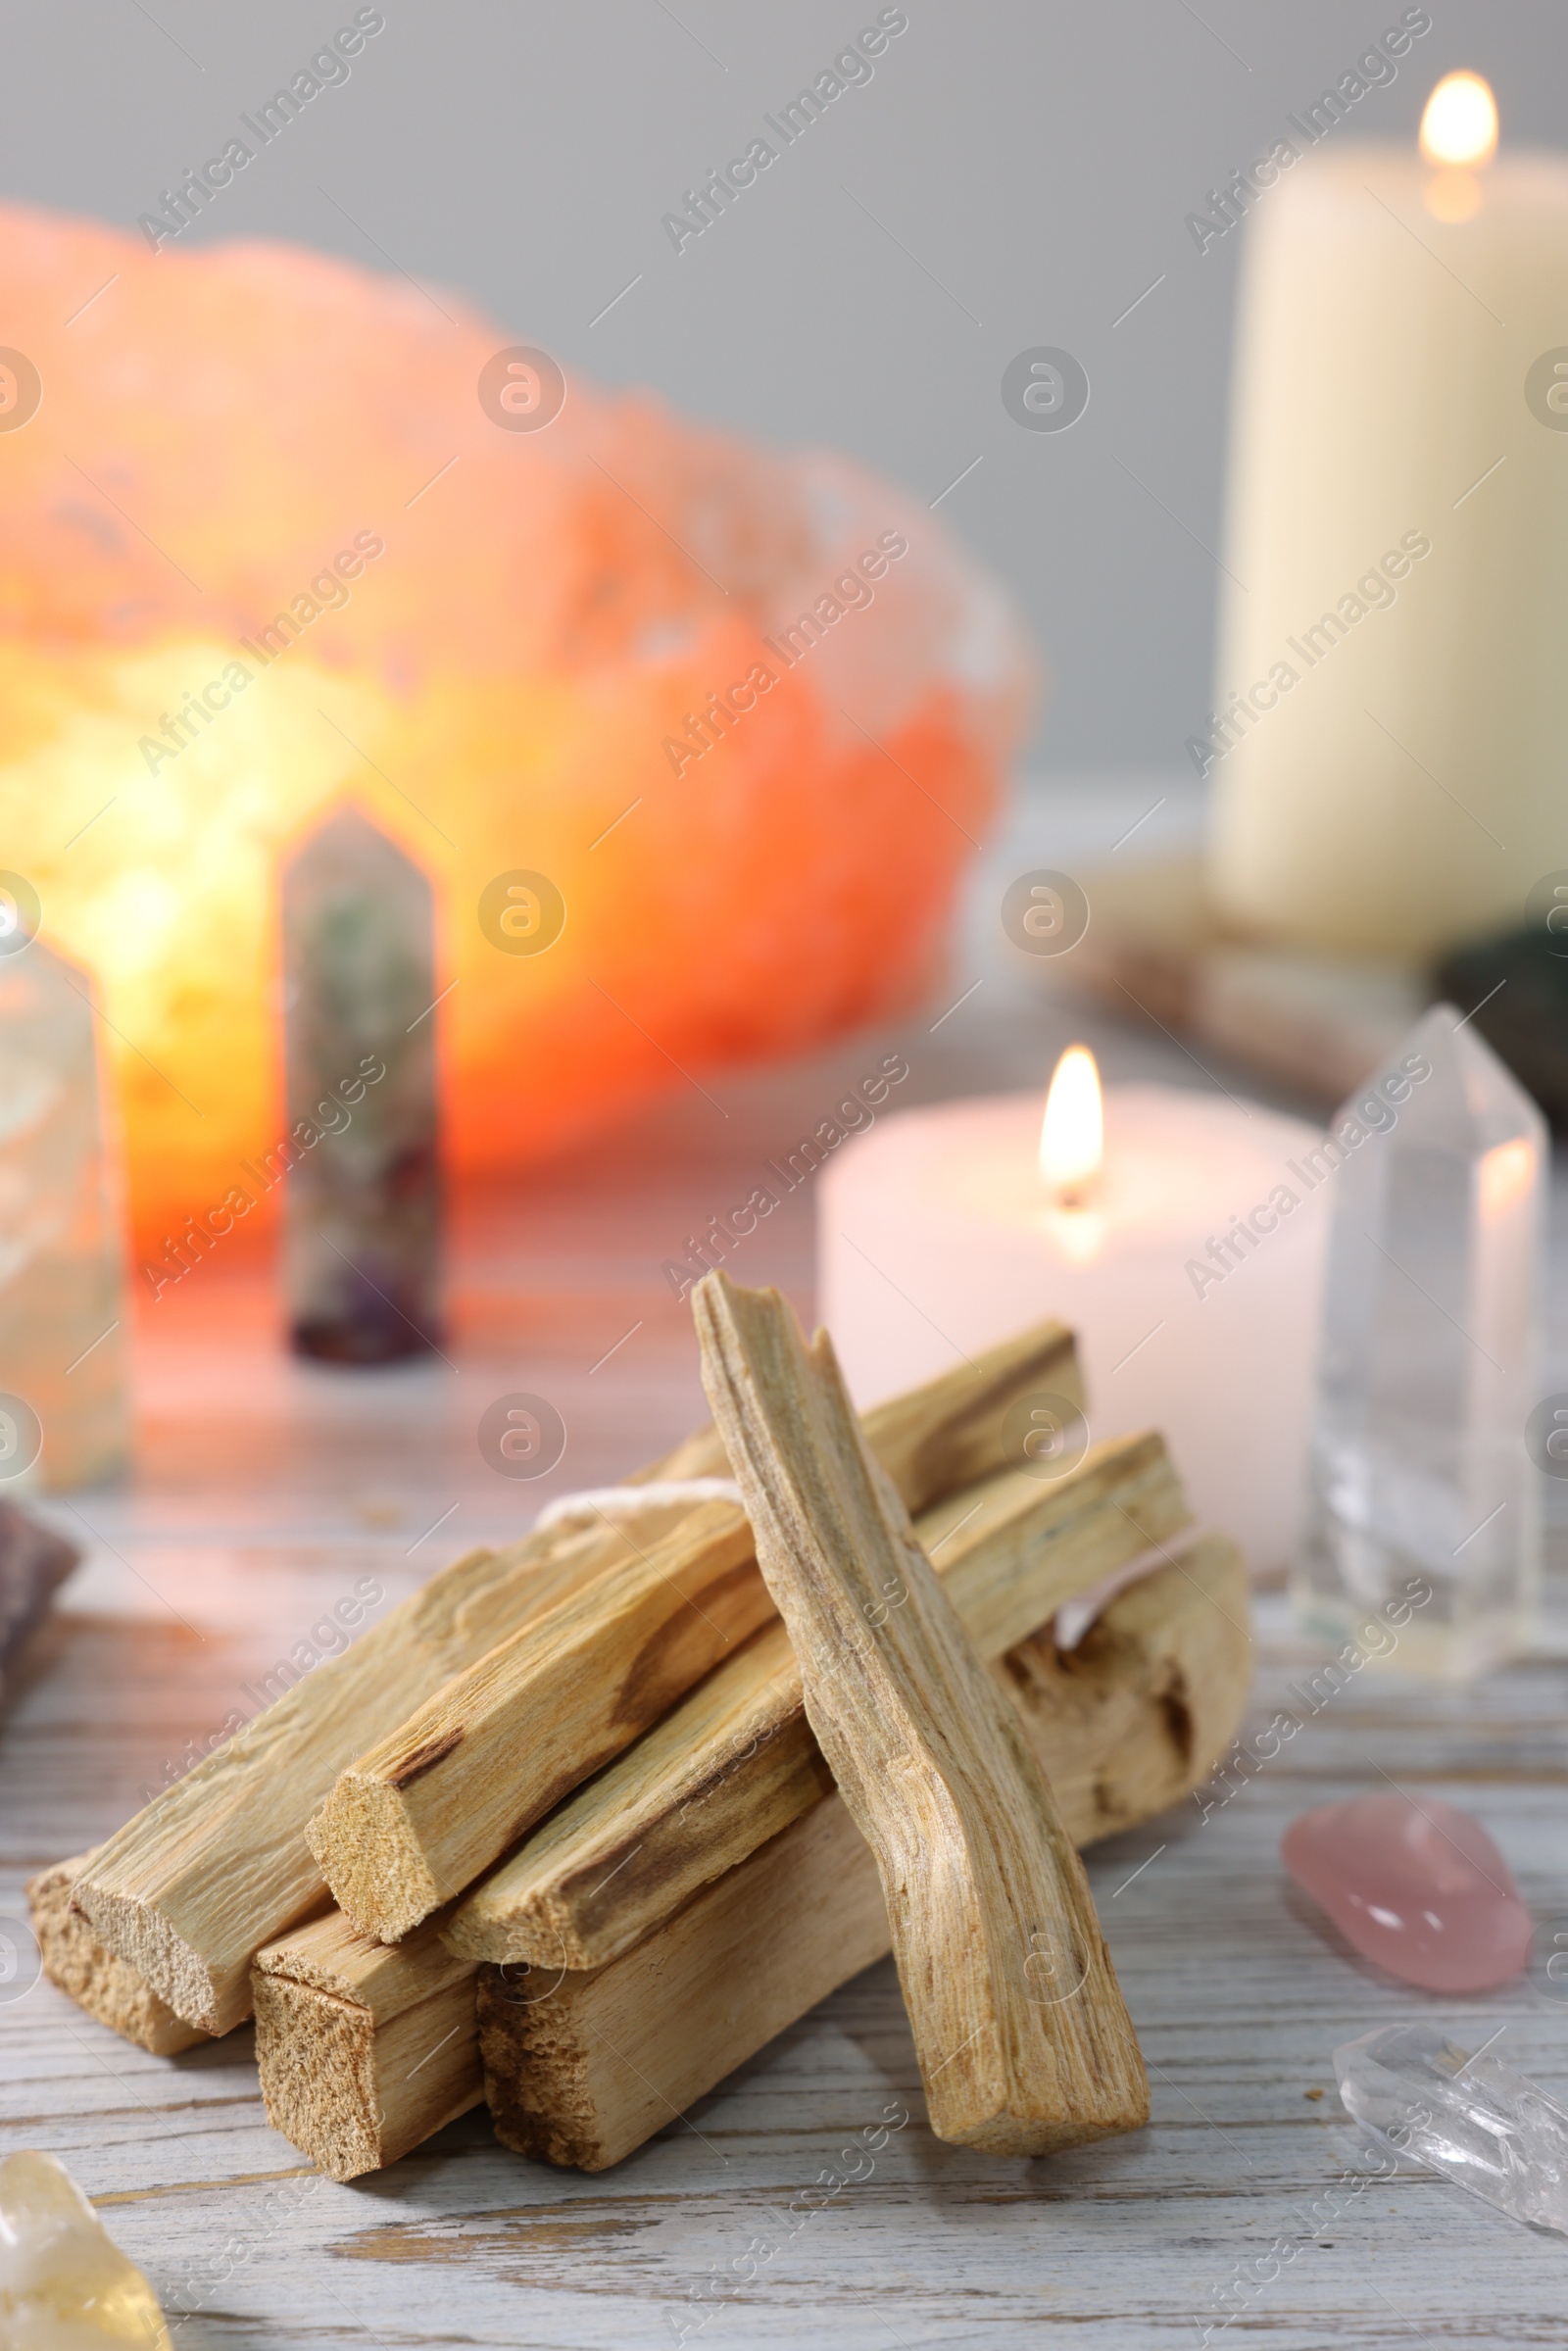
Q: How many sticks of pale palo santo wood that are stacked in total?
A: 7